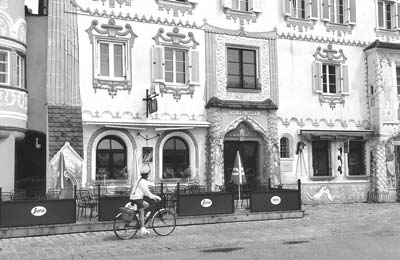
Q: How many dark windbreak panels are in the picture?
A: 4